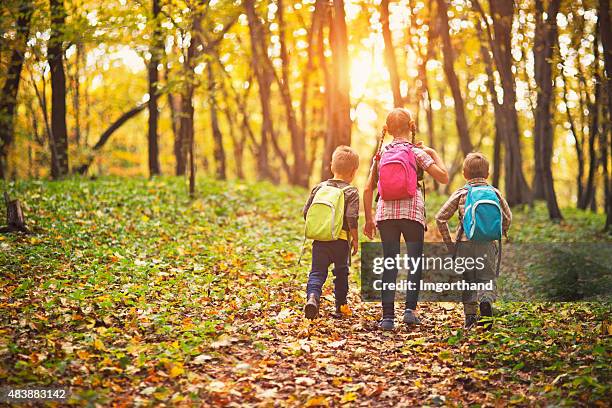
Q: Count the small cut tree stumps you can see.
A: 1